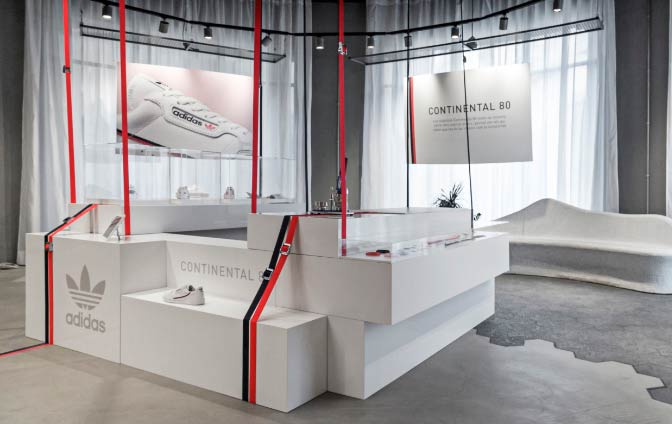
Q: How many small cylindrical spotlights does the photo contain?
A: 10